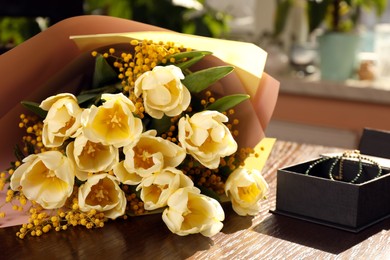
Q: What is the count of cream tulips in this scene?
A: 11